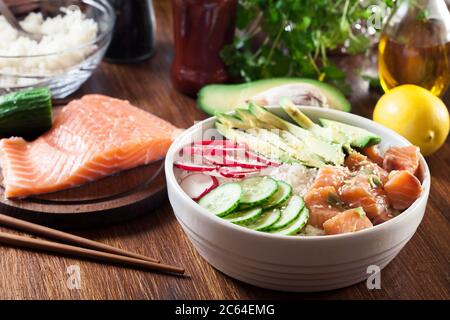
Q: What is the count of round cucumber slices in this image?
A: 7